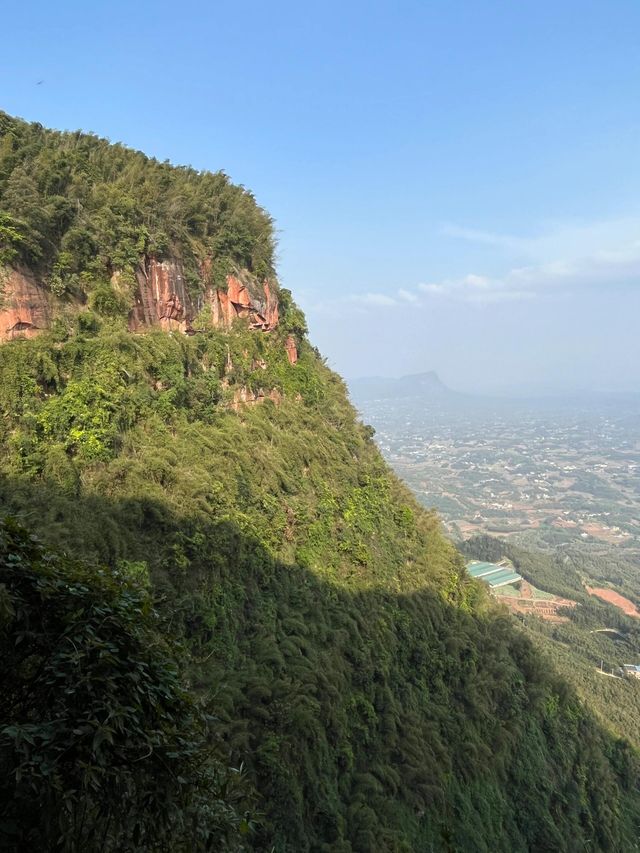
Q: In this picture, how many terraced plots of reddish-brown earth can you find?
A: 2